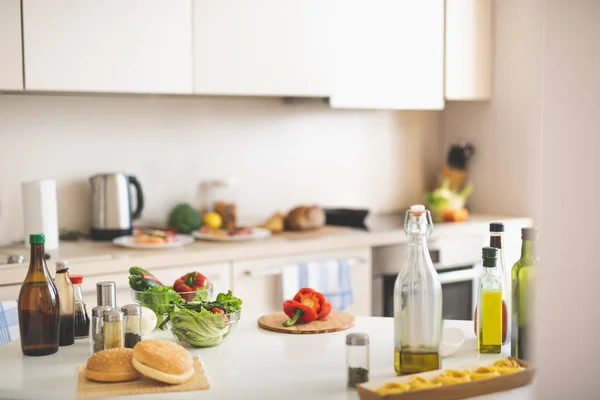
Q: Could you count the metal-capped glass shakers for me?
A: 4